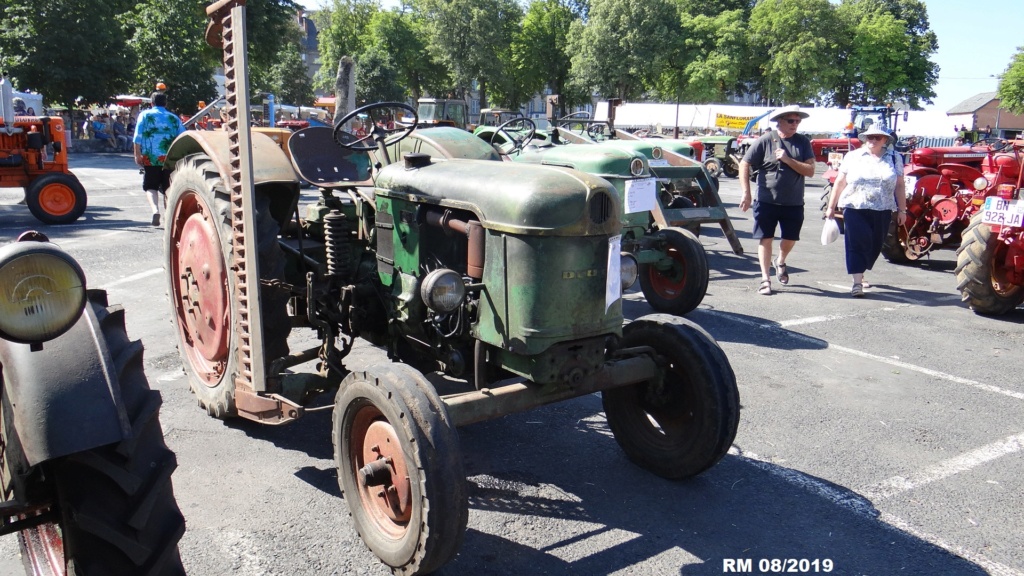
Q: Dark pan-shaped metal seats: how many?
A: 1